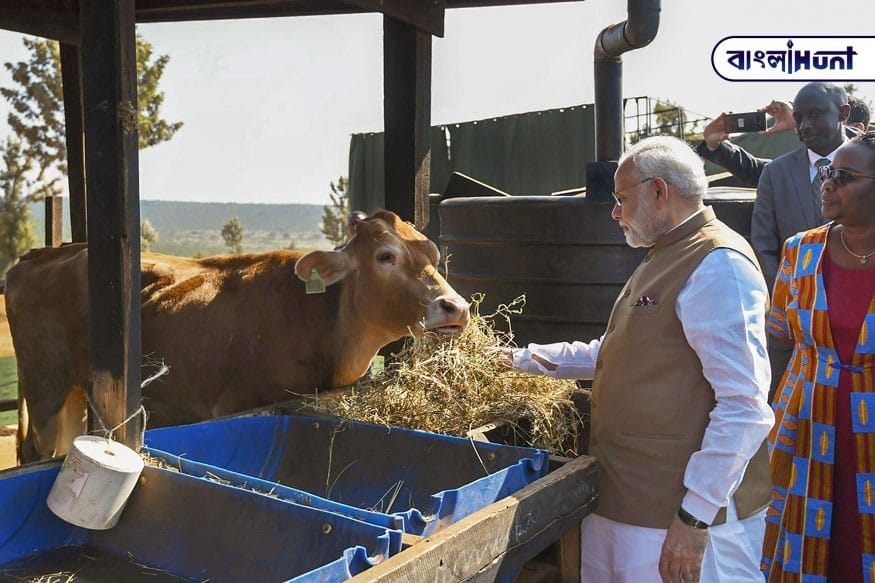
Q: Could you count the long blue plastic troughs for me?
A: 2